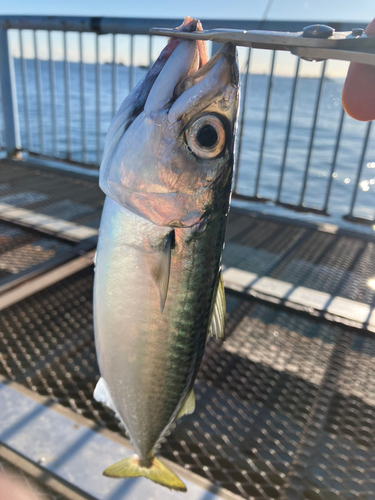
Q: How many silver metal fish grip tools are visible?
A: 1